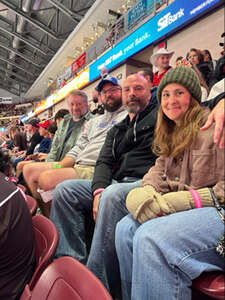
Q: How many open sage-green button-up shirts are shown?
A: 1